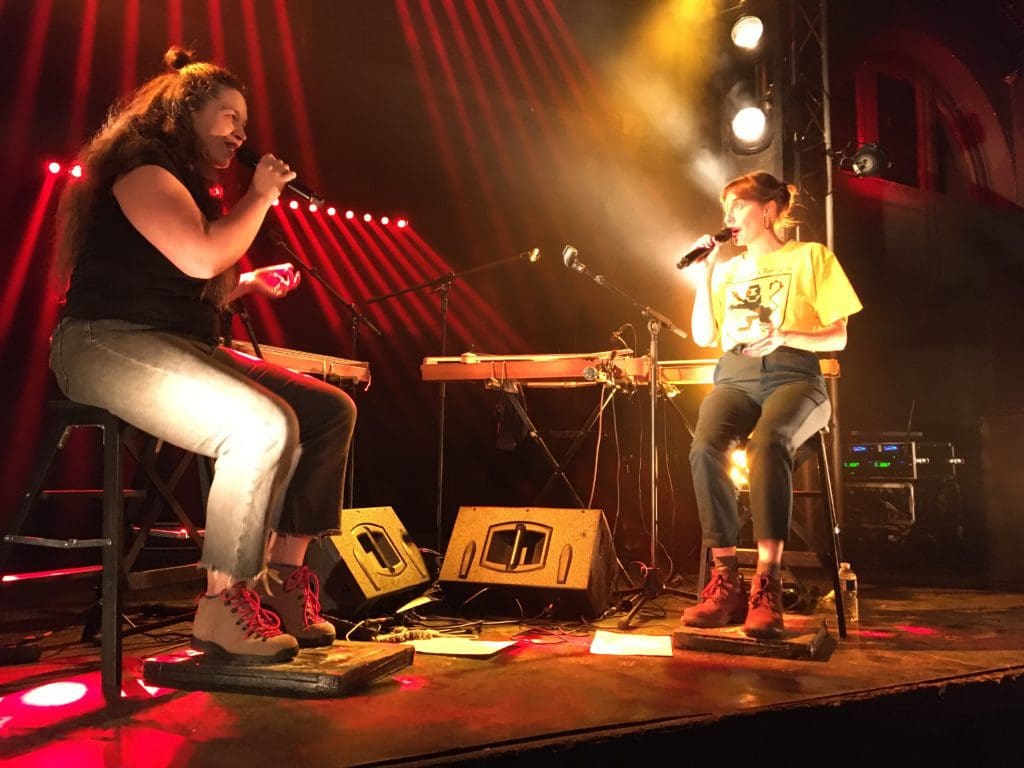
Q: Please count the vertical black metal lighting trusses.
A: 1